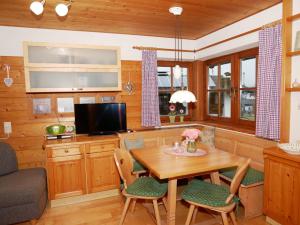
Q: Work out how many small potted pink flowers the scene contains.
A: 2